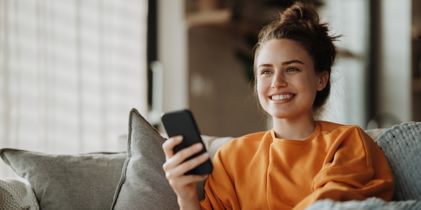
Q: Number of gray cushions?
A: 2